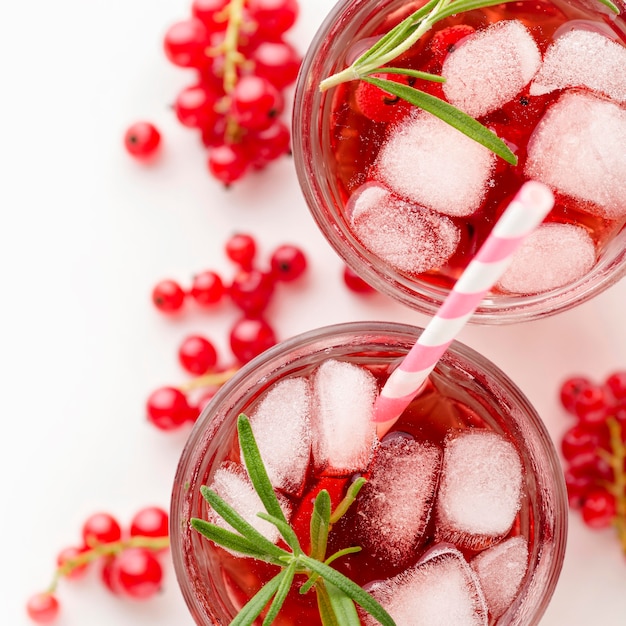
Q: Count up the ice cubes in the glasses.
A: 13